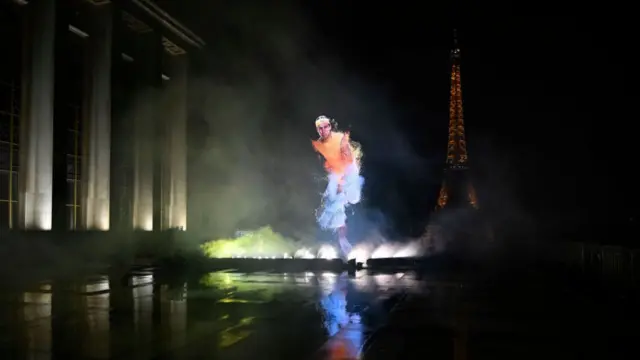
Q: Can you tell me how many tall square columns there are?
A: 4